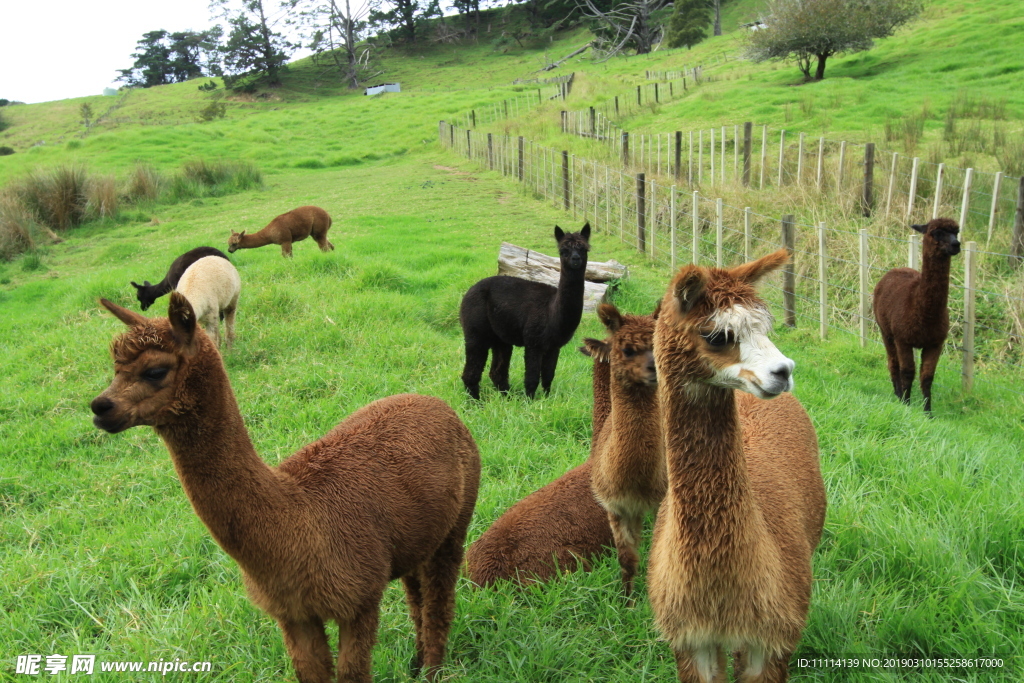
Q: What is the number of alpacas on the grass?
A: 9